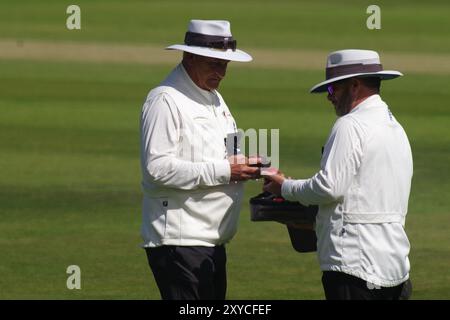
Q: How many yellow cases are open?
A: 0